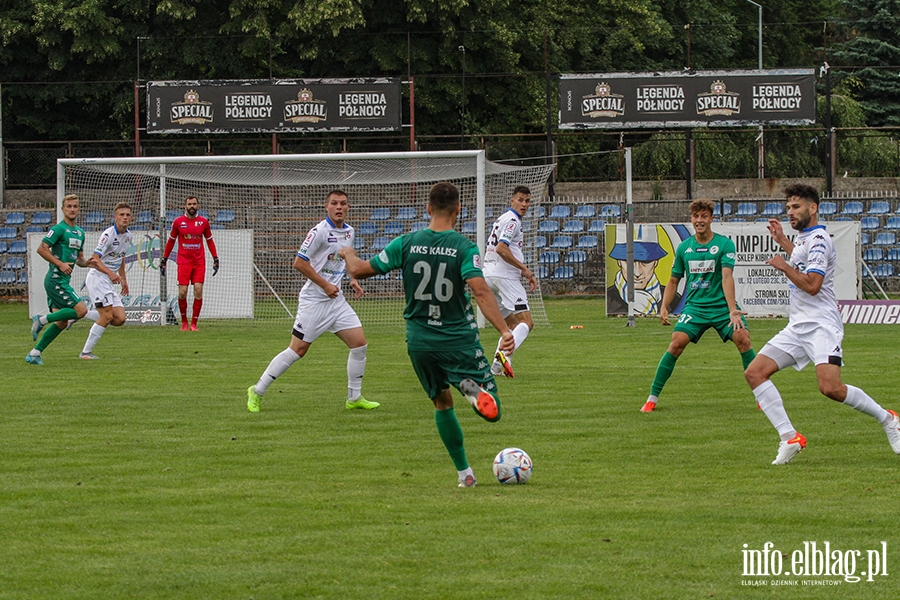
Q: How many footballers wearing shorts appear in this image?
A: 8